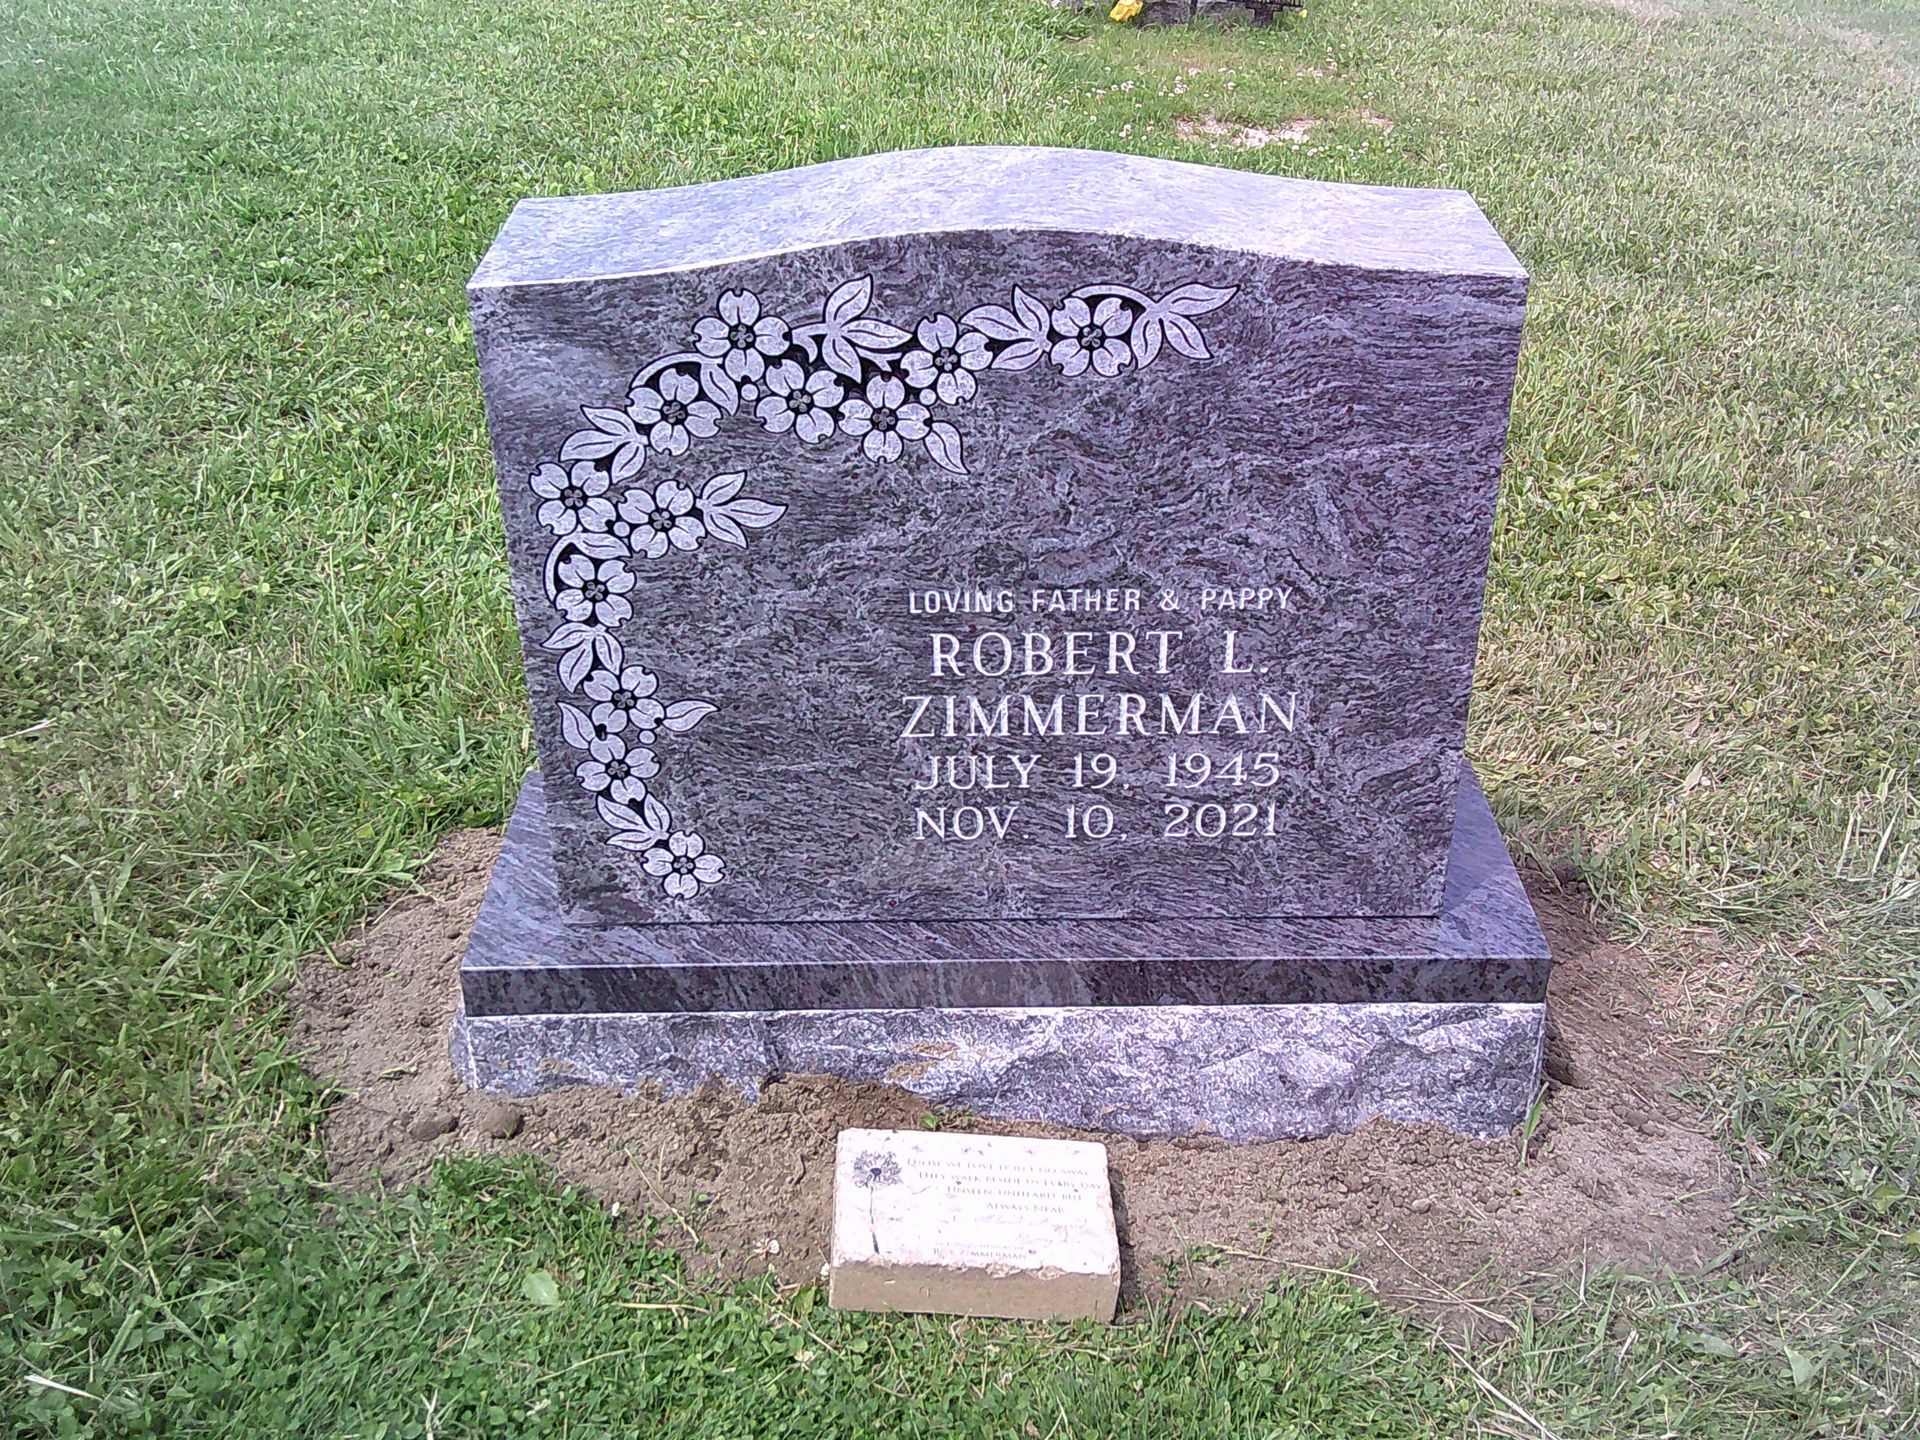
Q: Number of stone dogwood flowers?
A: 12